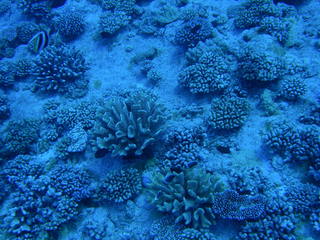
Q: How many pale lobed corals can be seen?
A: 2